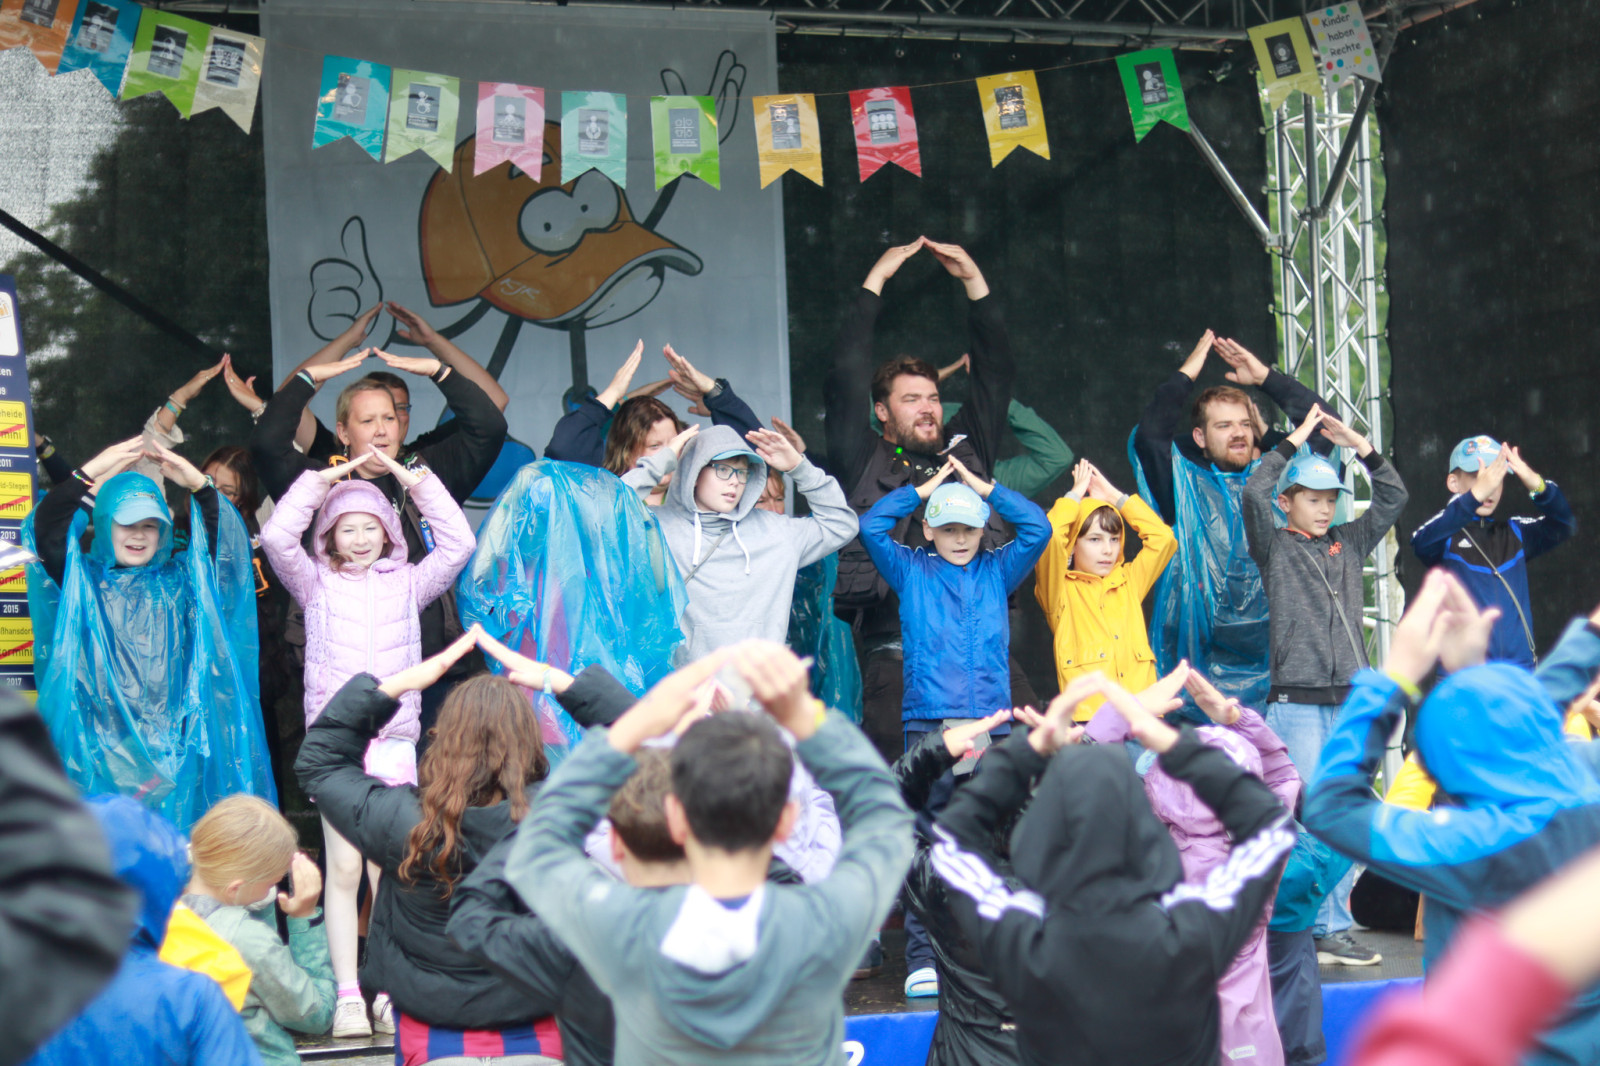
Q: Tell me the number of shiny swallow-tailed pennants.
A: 15